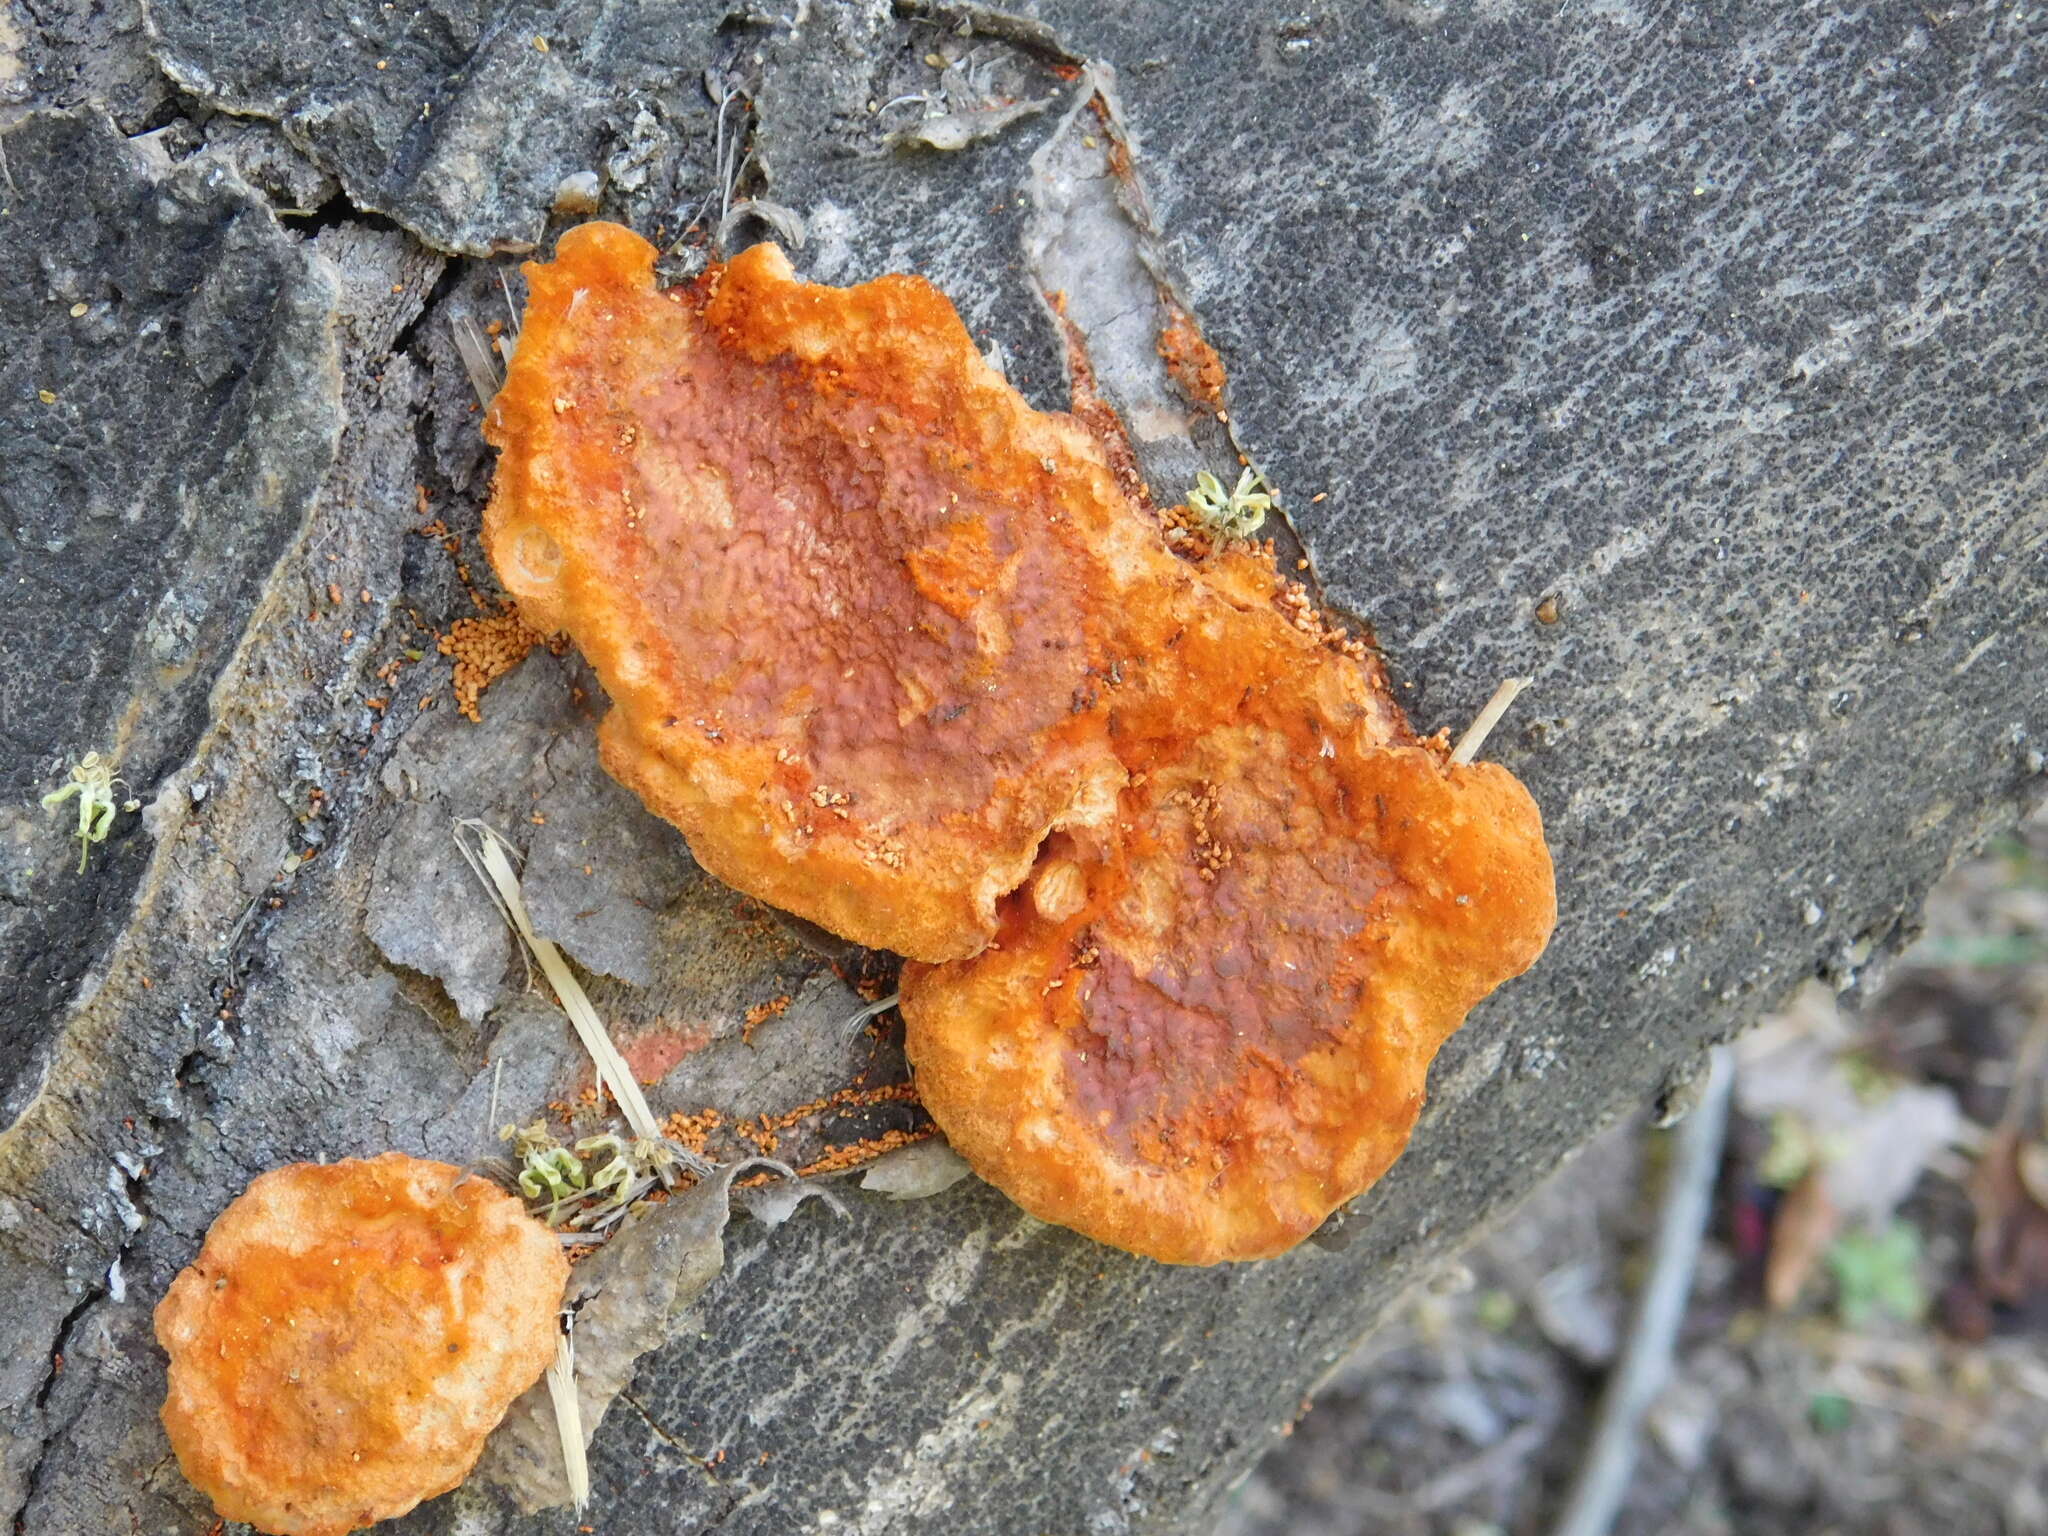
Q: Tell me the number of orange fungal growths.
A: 3